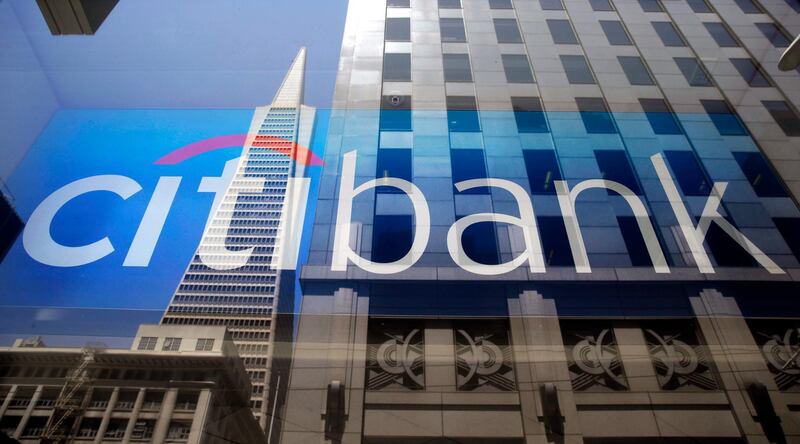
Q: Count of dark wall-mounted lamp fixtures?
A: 3